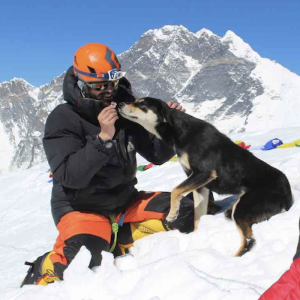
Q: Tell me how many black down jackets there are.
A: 1